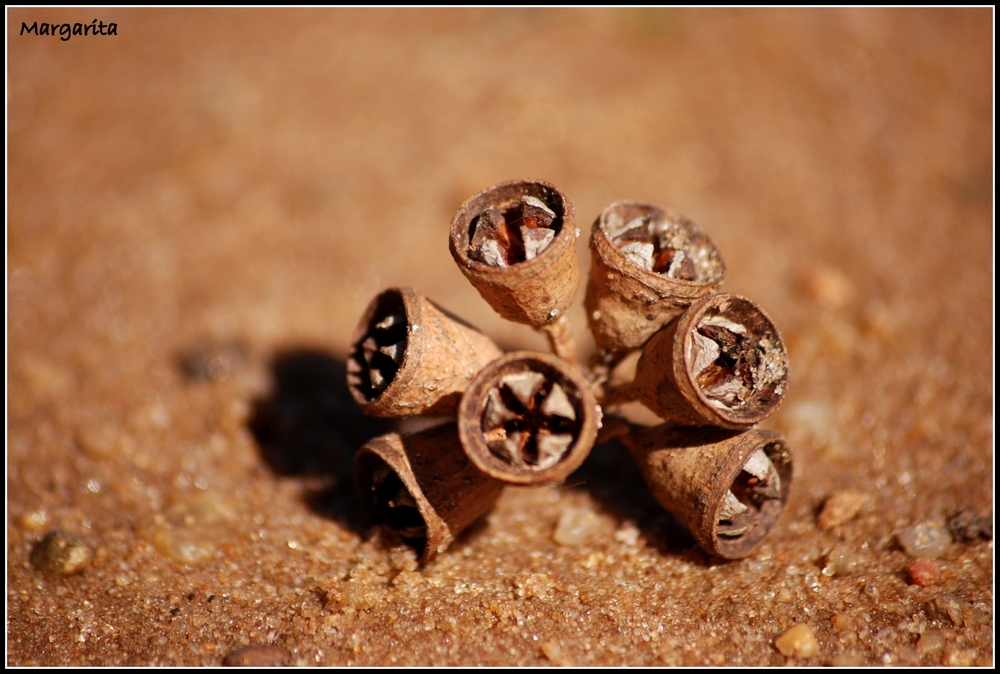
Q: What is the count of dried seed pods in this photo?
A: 7